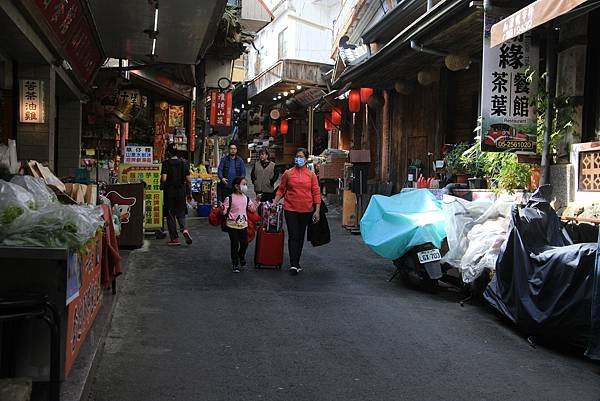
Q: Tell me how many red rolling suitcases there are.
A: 1